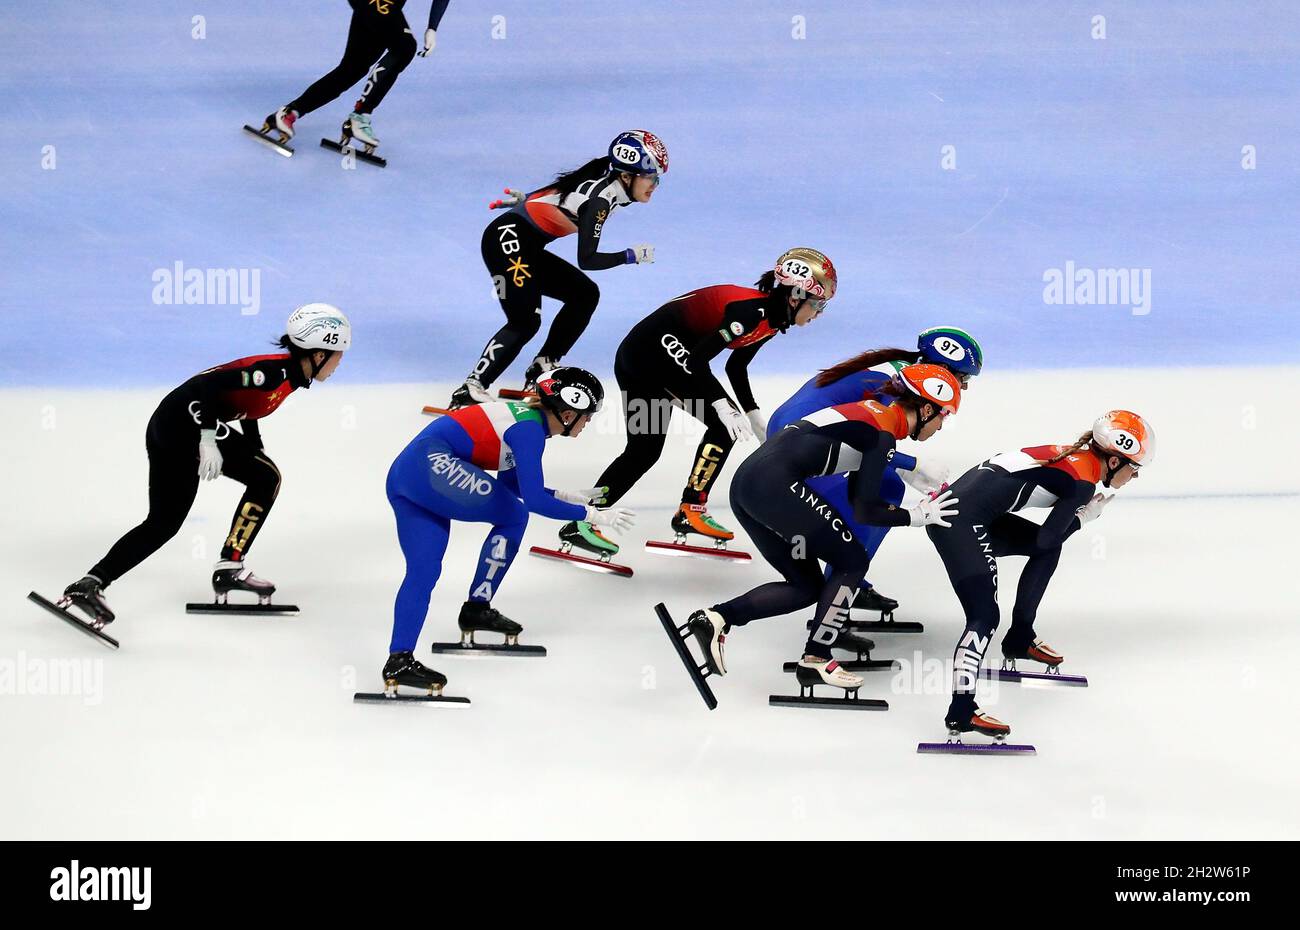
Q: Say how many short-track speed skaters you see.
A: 8